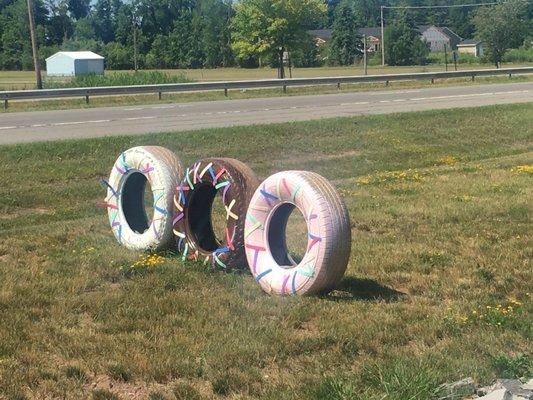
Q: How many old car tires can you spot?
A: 3